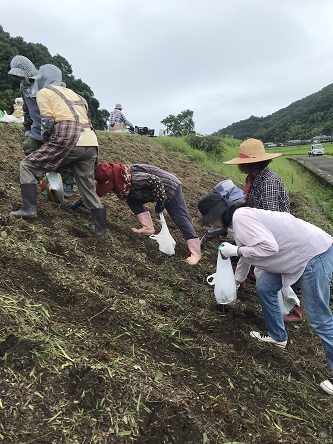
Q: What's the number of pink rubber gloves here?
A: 0